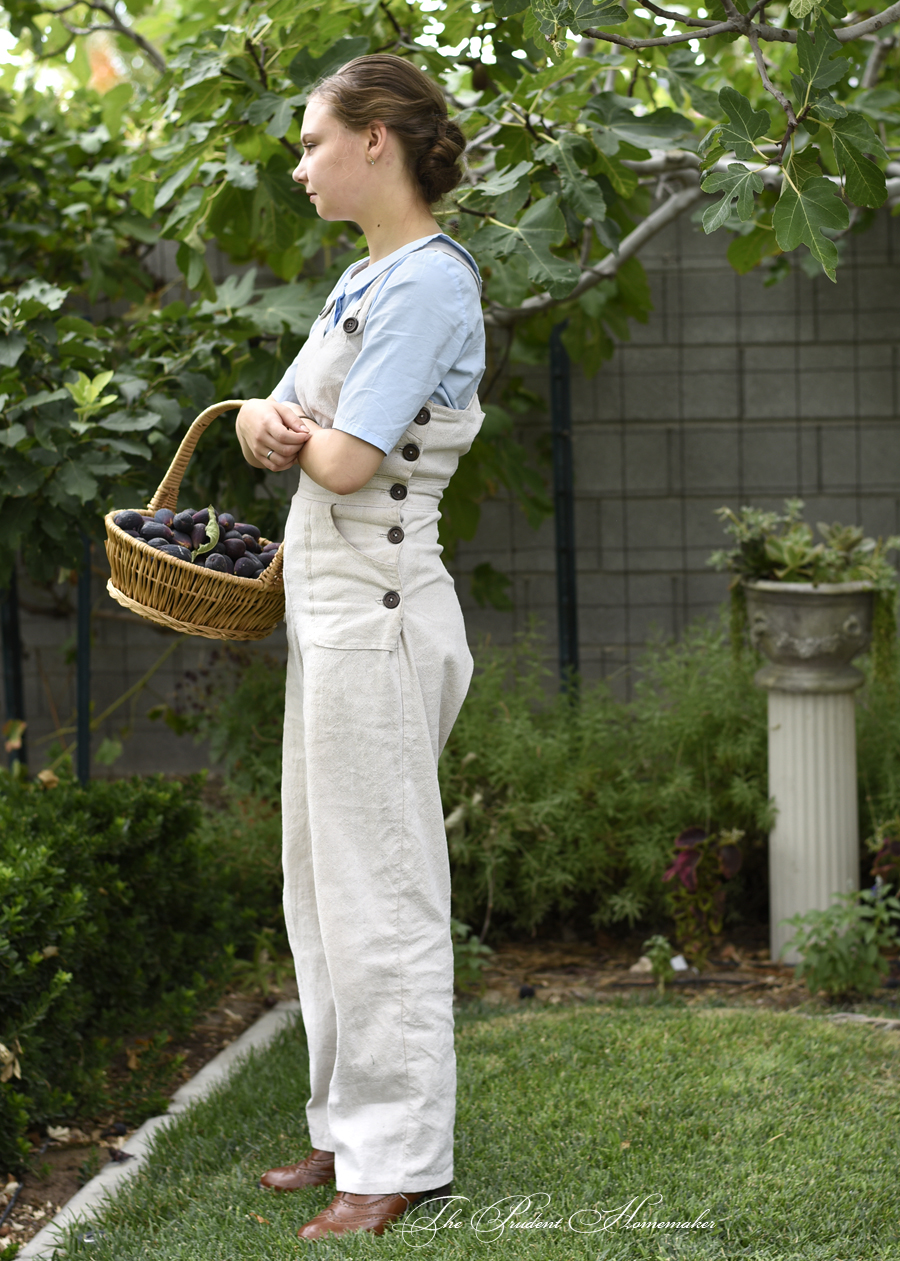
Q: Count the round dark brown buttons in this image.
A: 6